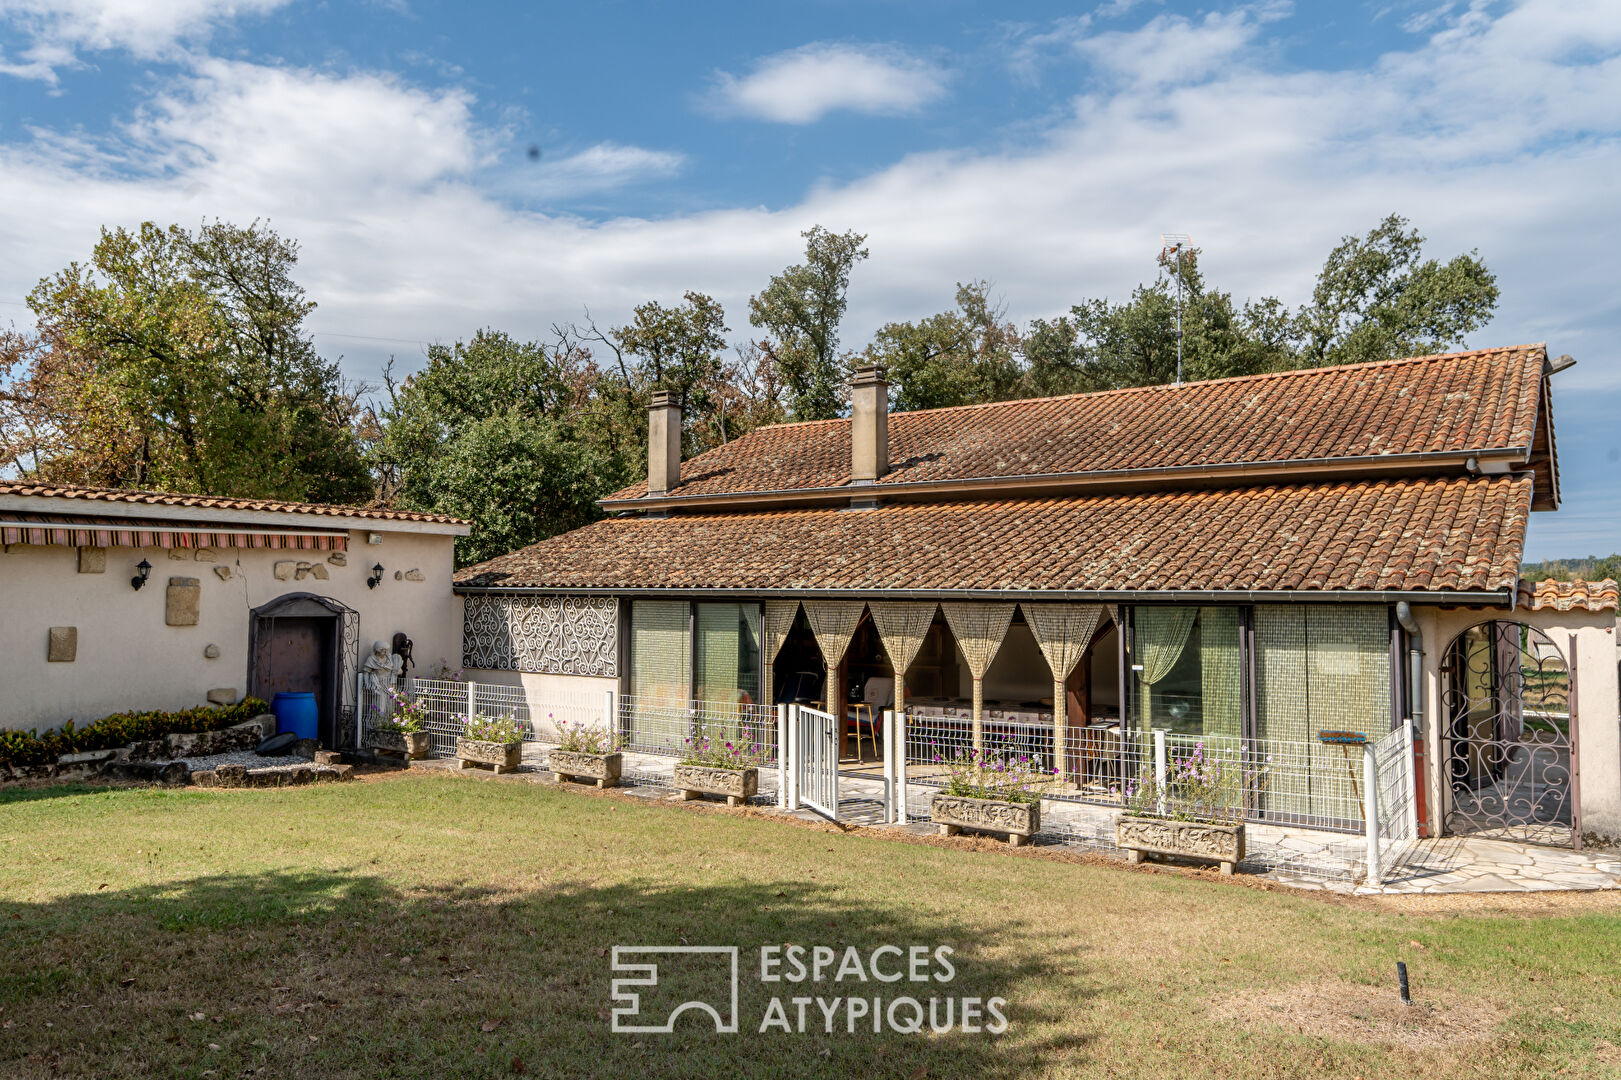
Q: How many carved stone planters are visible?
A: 6